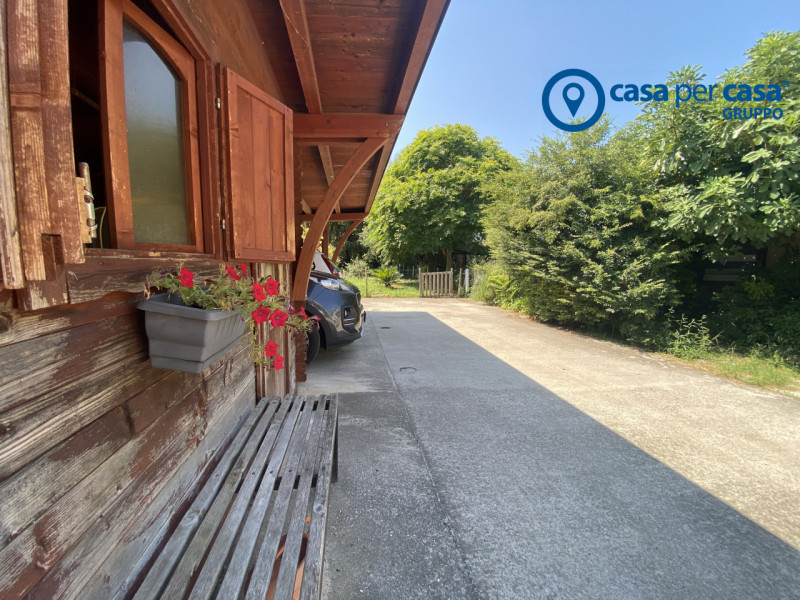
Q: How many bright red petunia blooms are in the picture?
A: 10